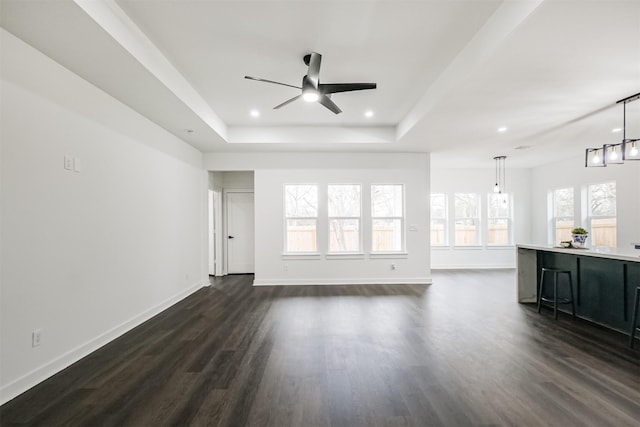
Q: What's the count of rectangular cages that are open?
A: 3